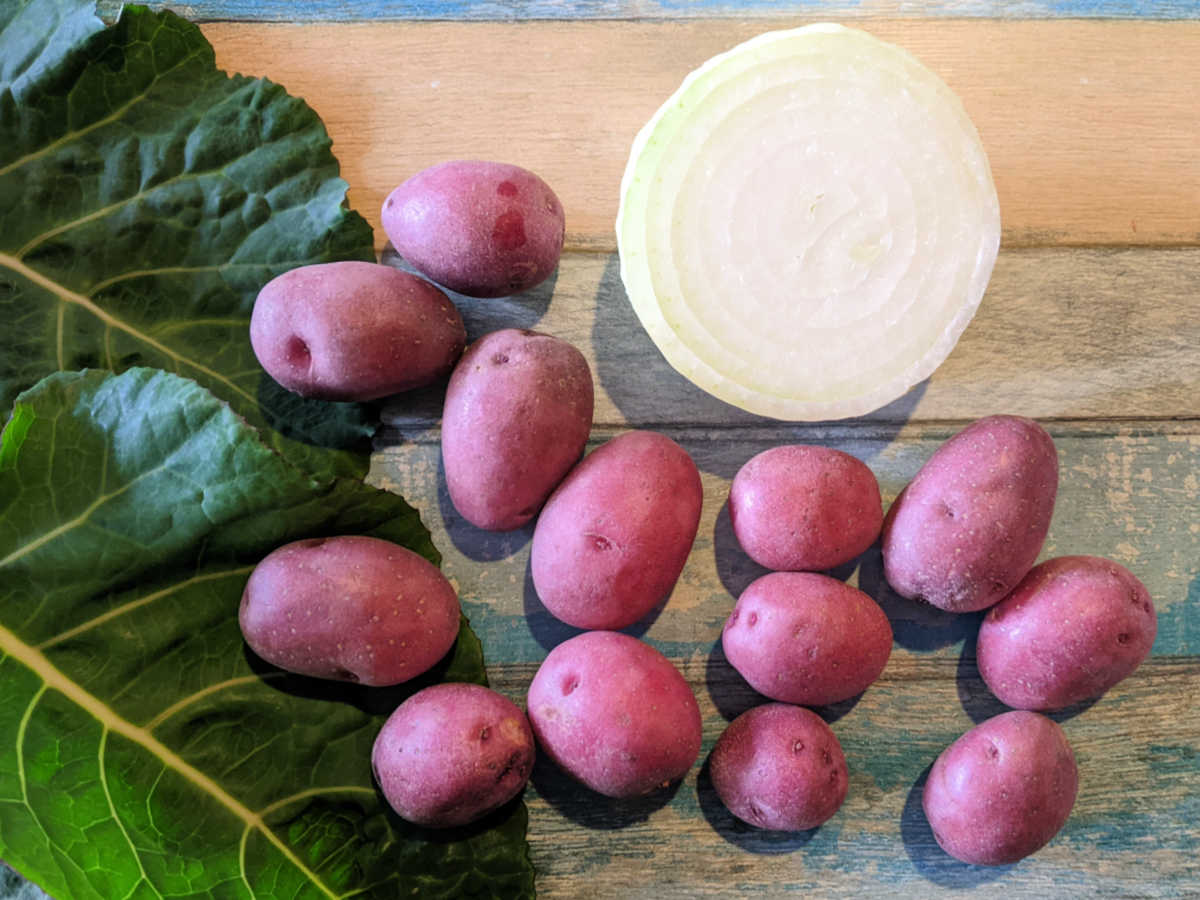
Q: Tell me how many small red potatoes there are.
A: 13